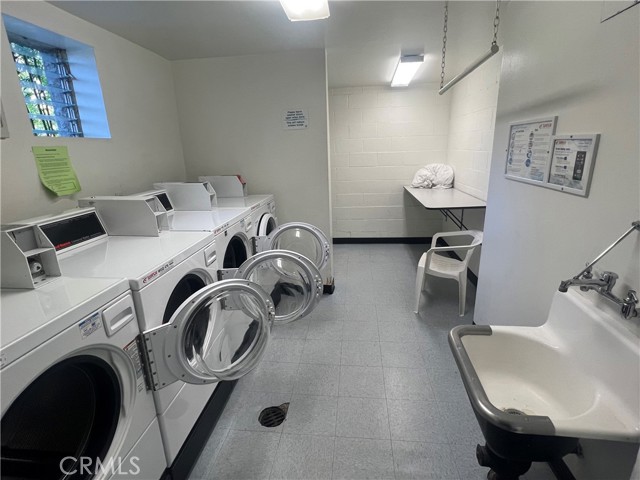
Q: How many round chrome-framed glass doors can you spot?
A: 3